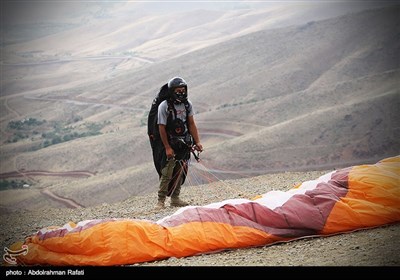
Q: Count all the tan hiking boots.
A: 2